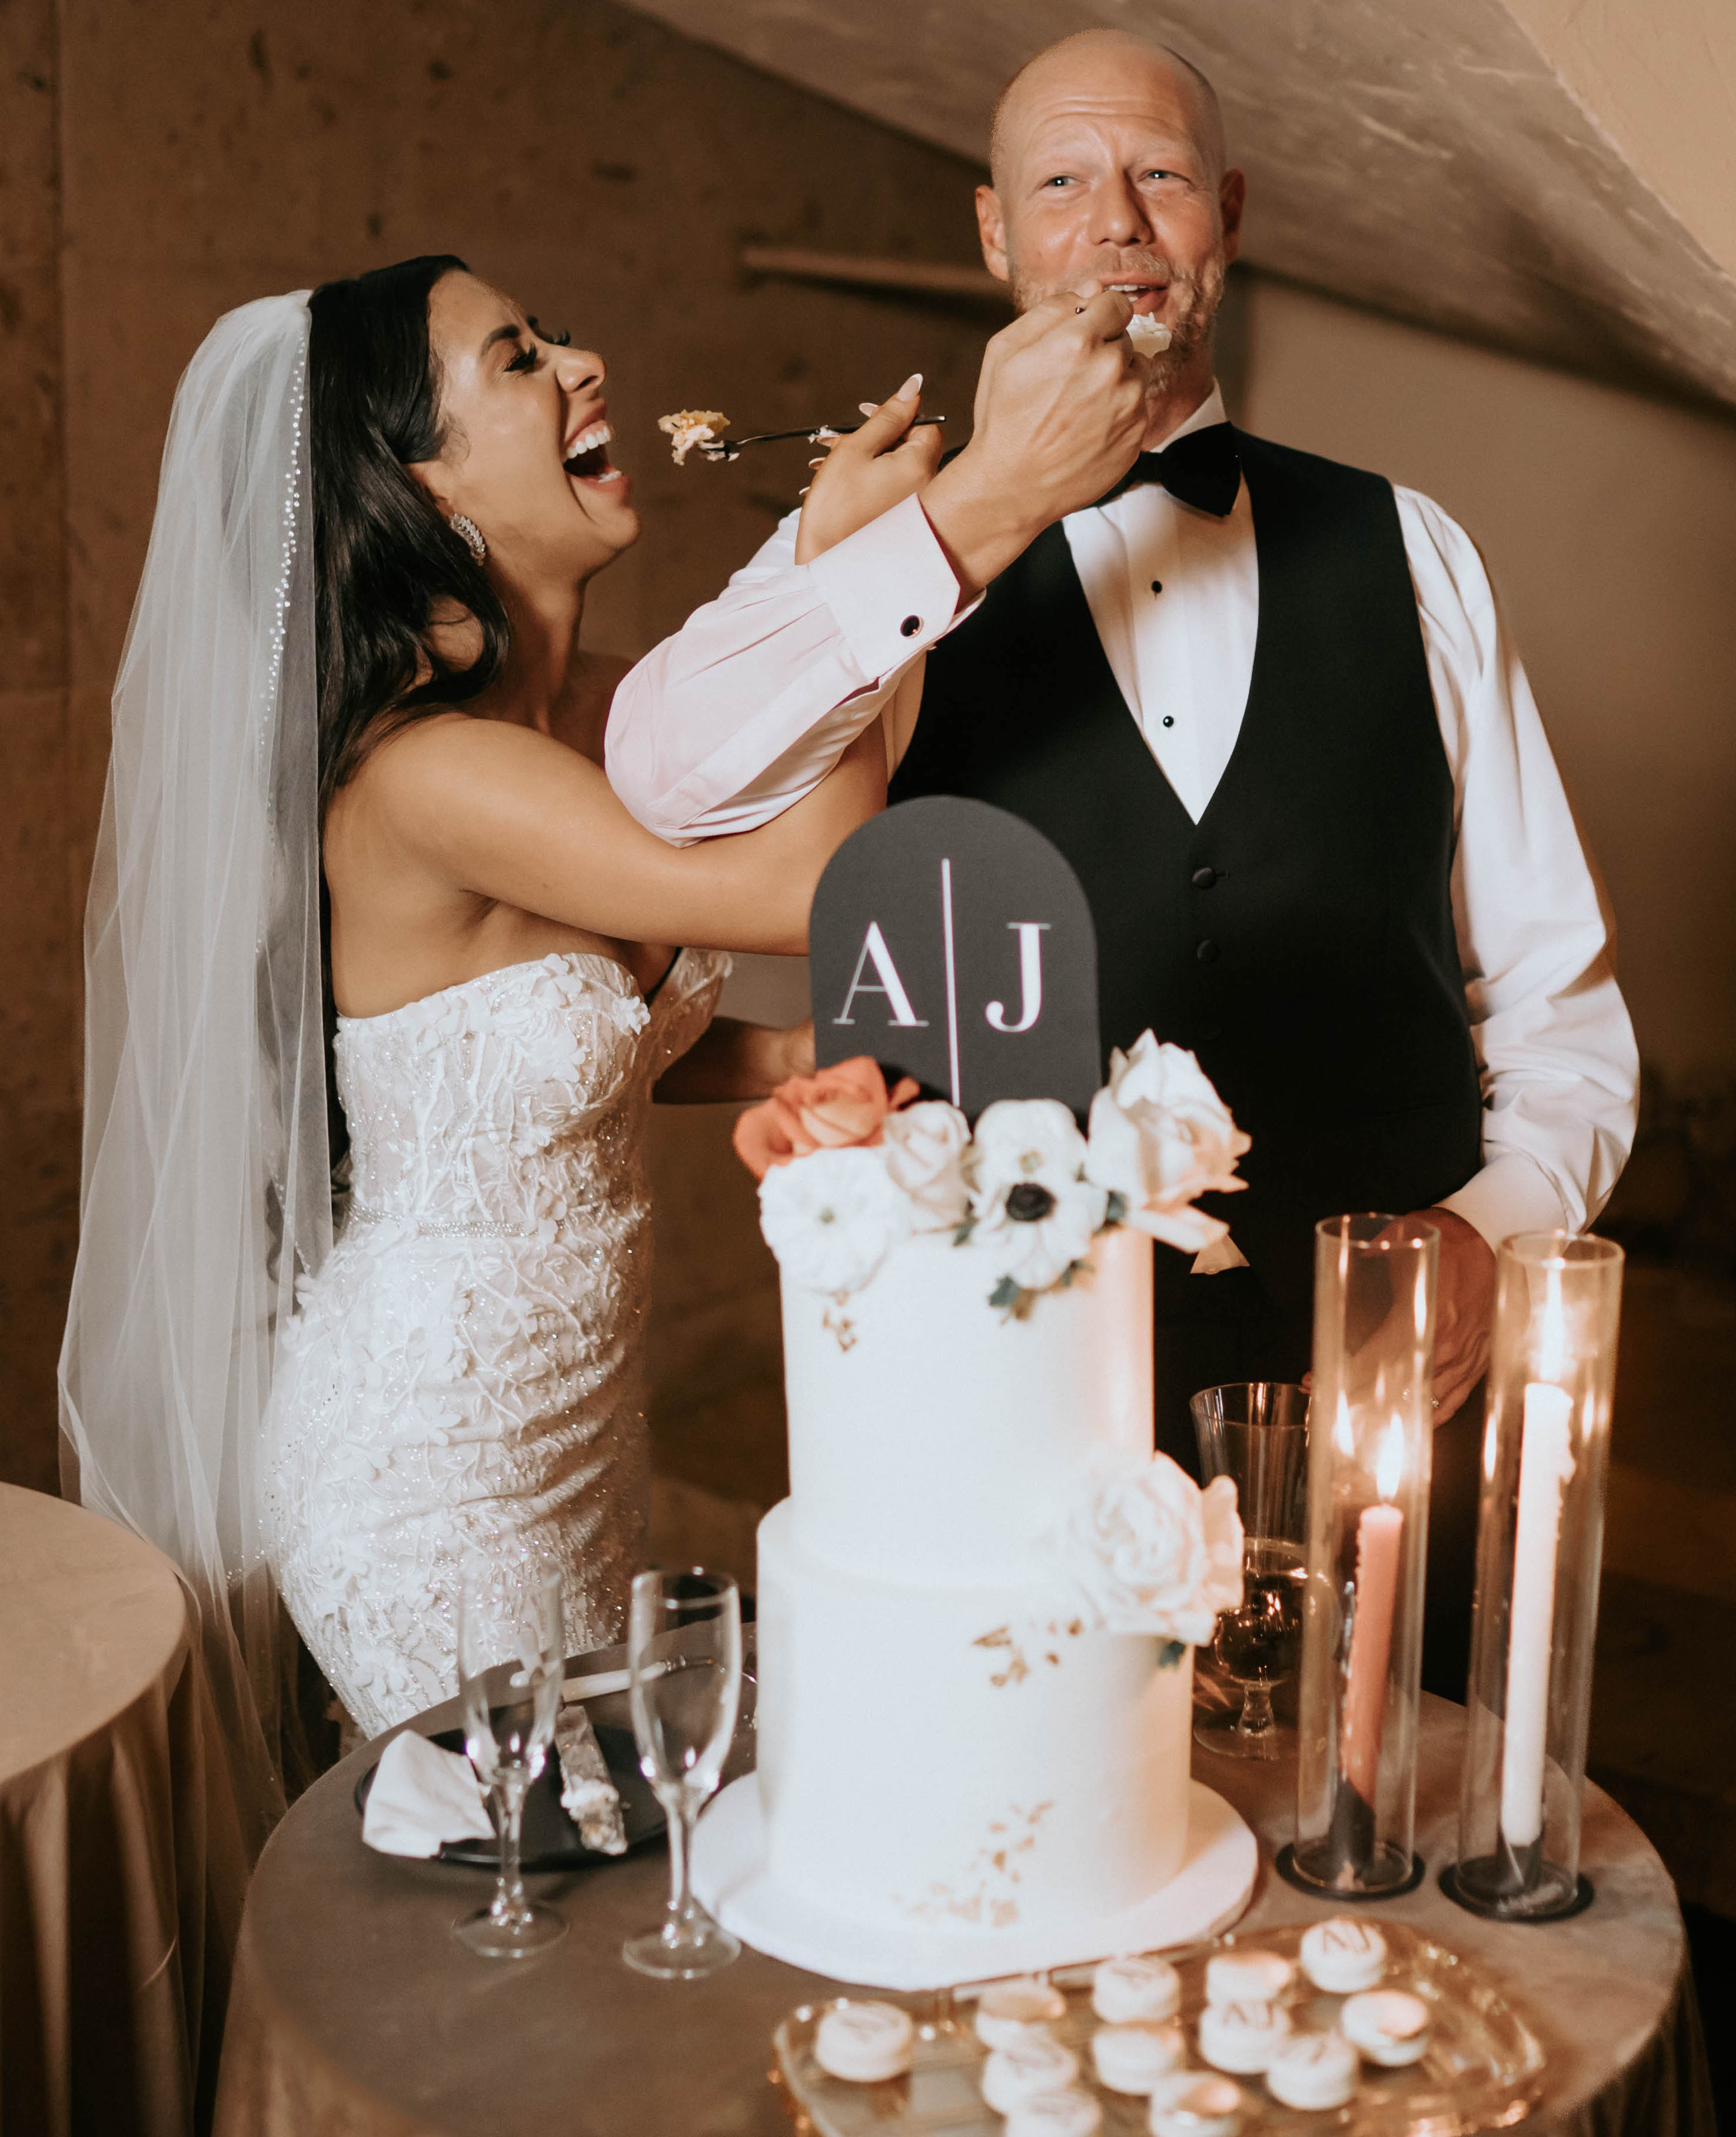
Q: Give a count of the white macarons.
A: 12